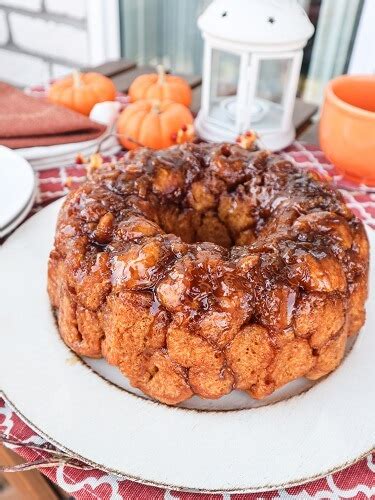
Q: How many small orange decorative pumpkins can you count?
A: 3